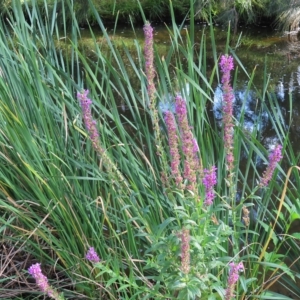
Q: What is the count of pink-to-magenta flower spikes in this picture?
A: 11